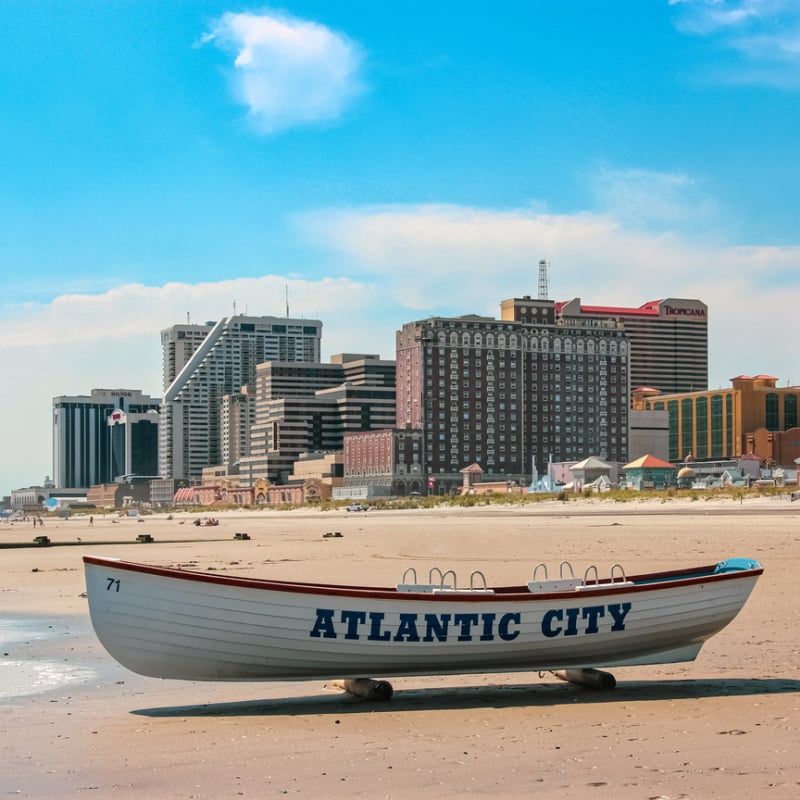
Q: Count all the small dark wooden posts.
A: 4